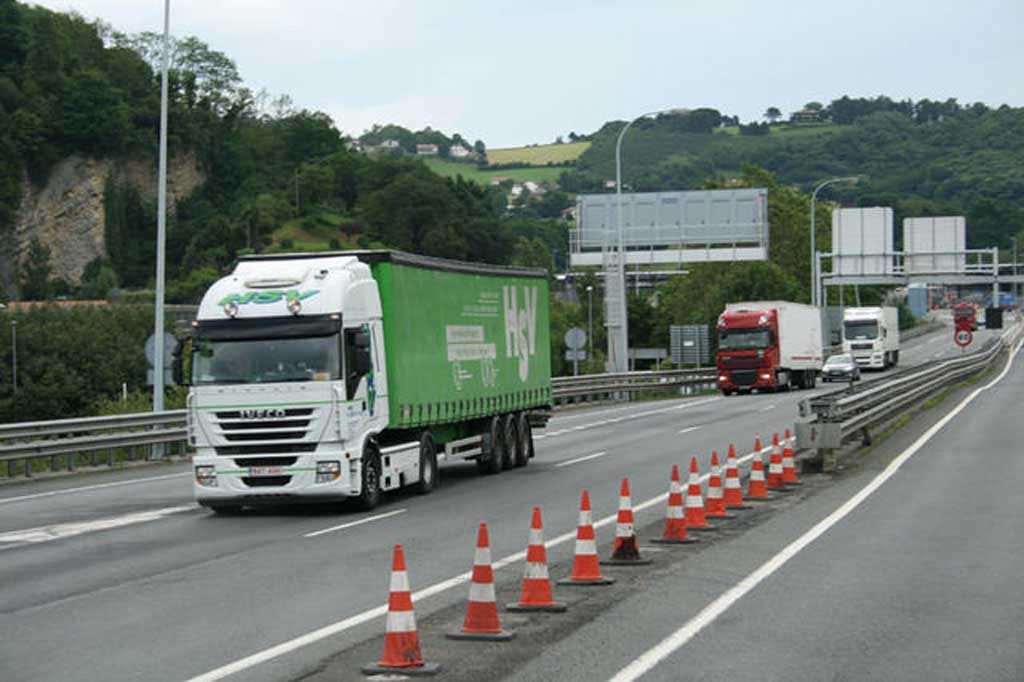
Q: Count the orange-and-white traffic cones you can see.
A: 12